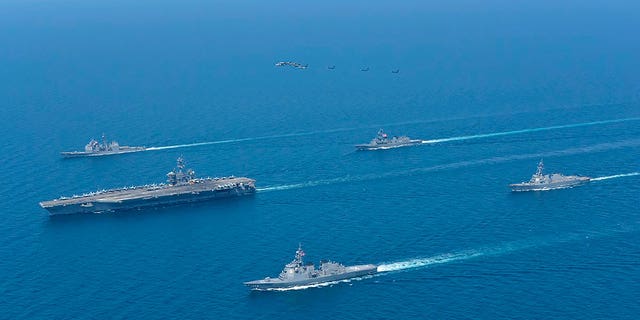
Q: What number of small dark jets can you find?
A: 3